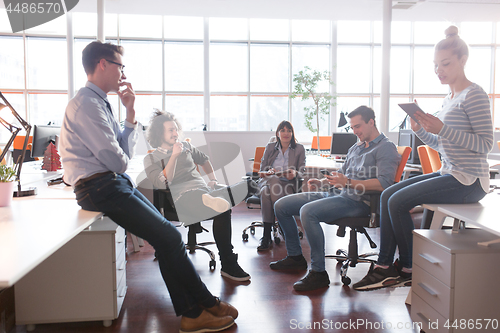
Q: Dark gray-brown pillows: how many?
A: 0